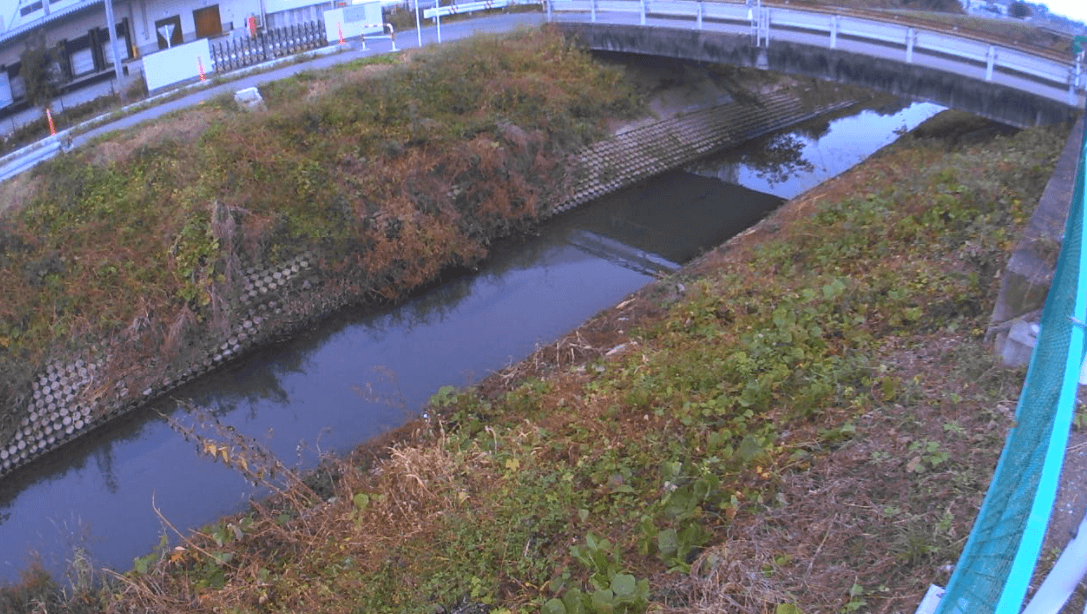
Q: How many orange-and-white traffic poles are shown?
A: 3